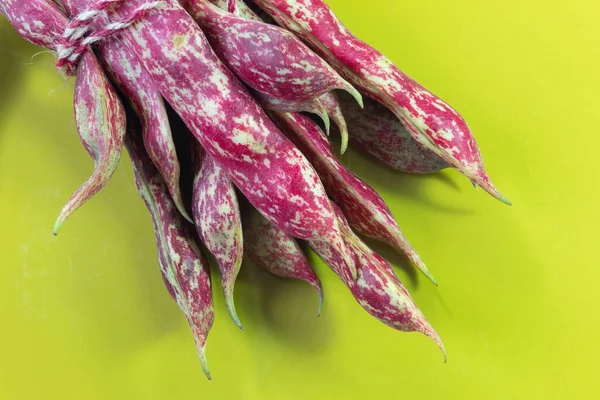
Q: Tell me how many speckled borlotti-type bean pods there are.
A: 13